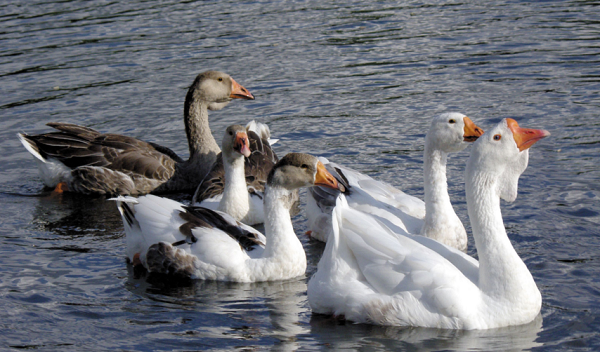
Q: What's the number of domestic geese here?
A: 5